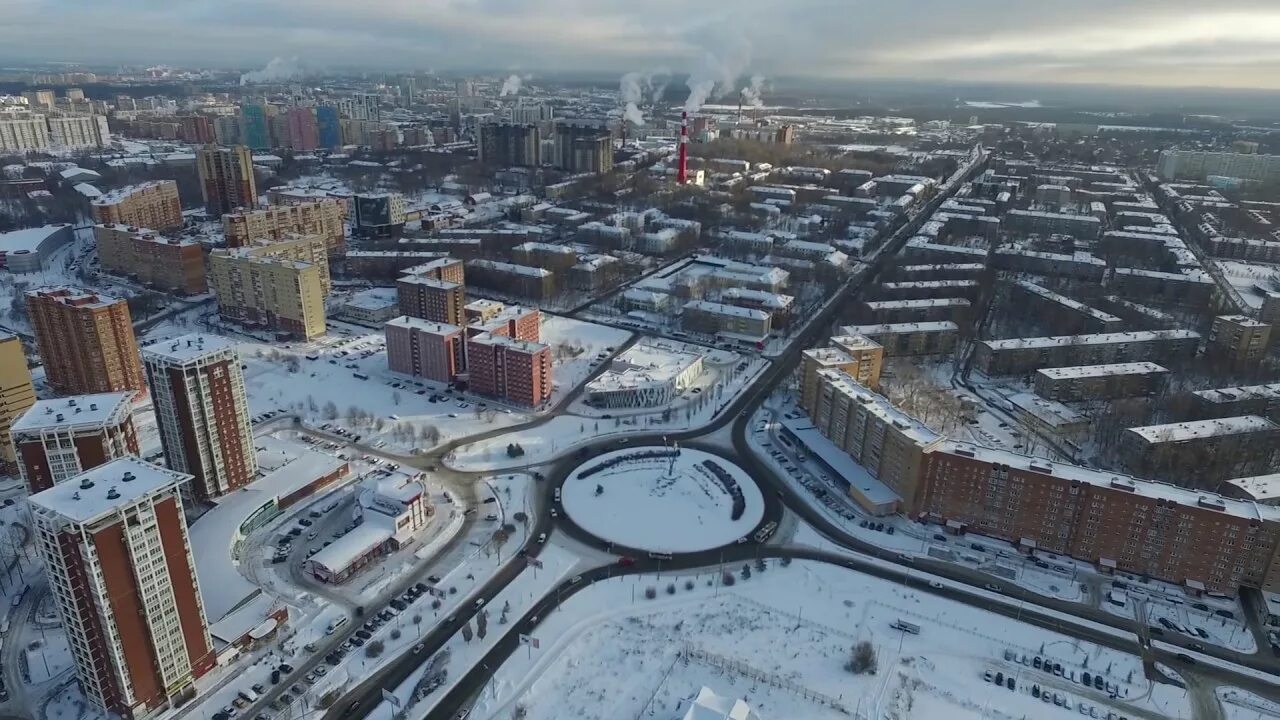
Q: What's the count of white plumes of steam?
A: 5